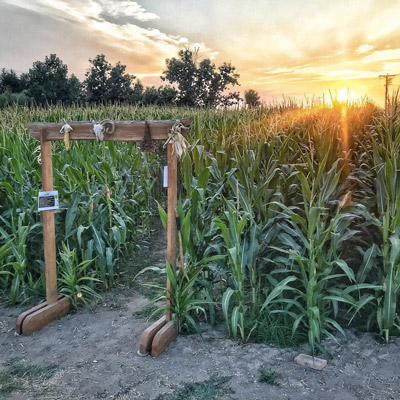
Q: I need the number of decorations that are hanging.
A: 4